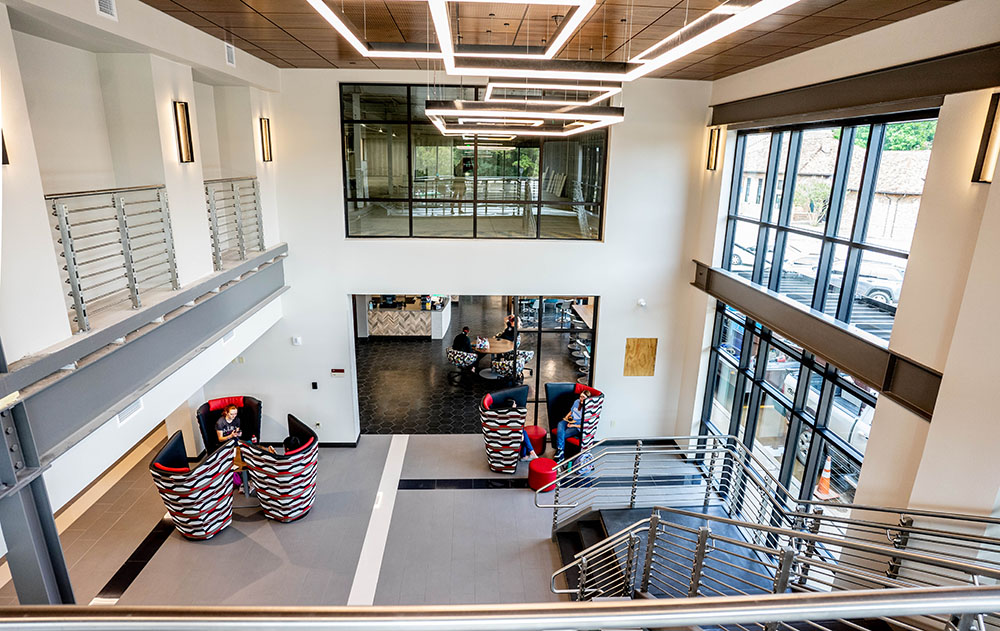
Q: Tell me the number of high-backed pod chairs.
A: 5